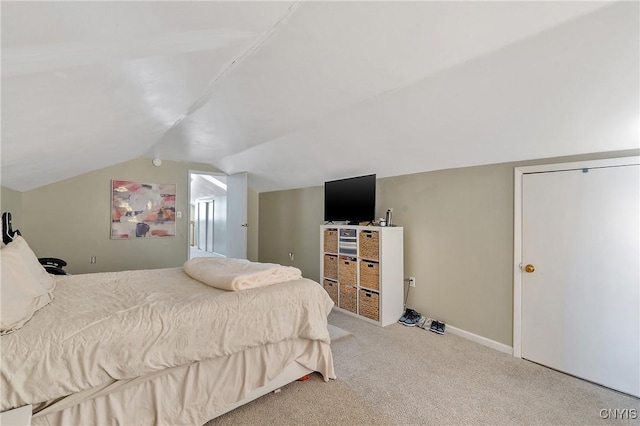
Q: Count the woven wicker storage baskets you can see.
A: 8